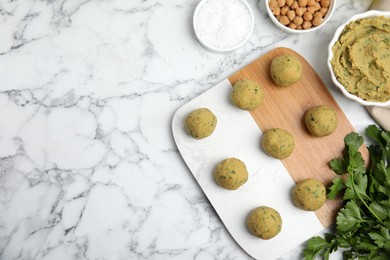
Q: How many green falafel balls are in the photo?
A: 8